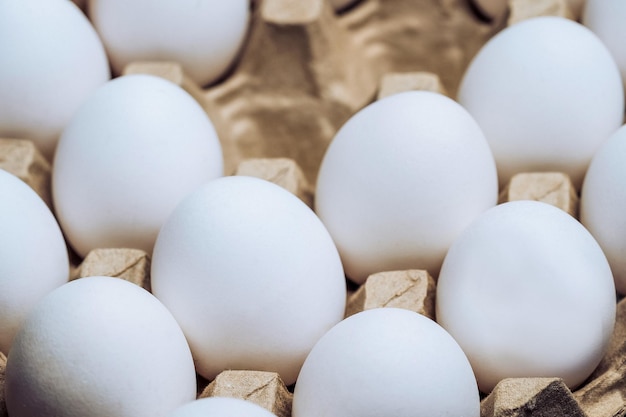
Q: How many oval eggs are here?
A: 13